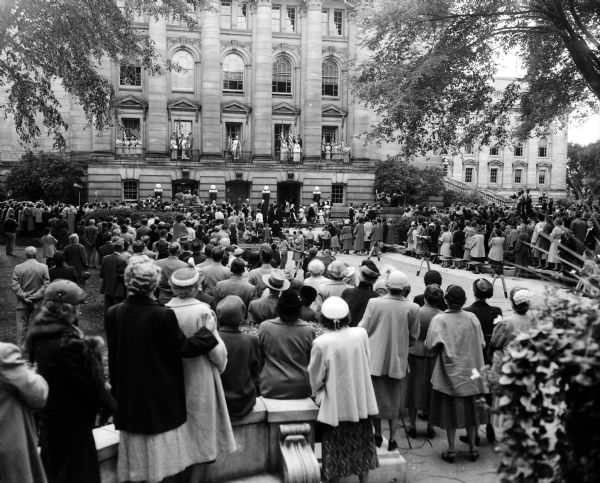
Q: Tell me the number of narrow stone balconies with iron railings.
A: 5